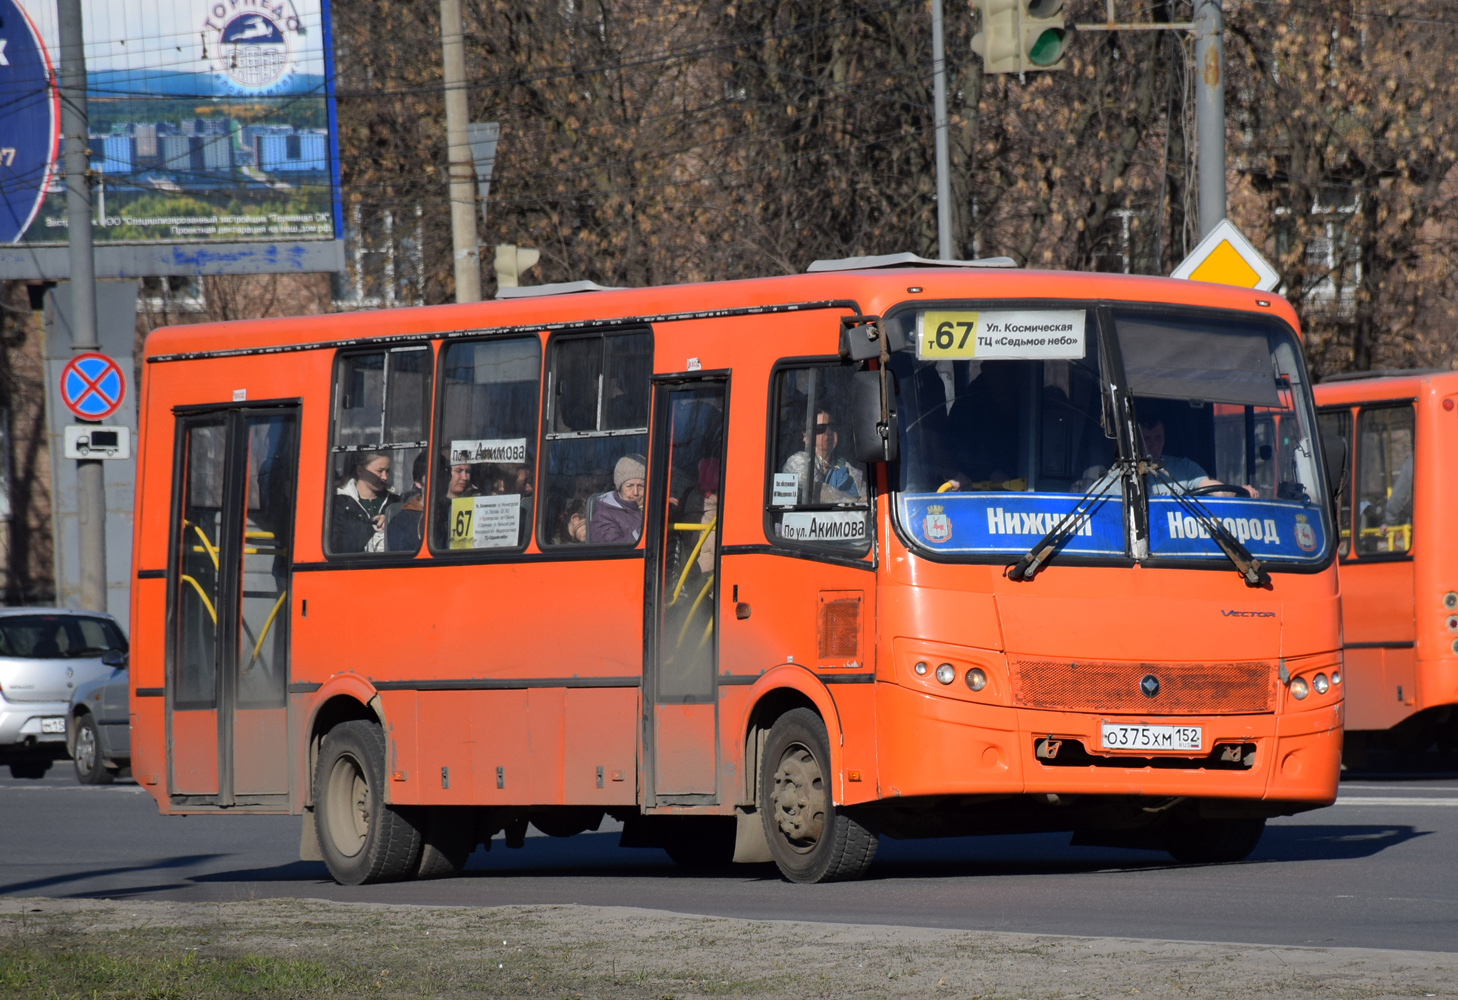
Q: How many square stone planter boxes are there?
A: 0